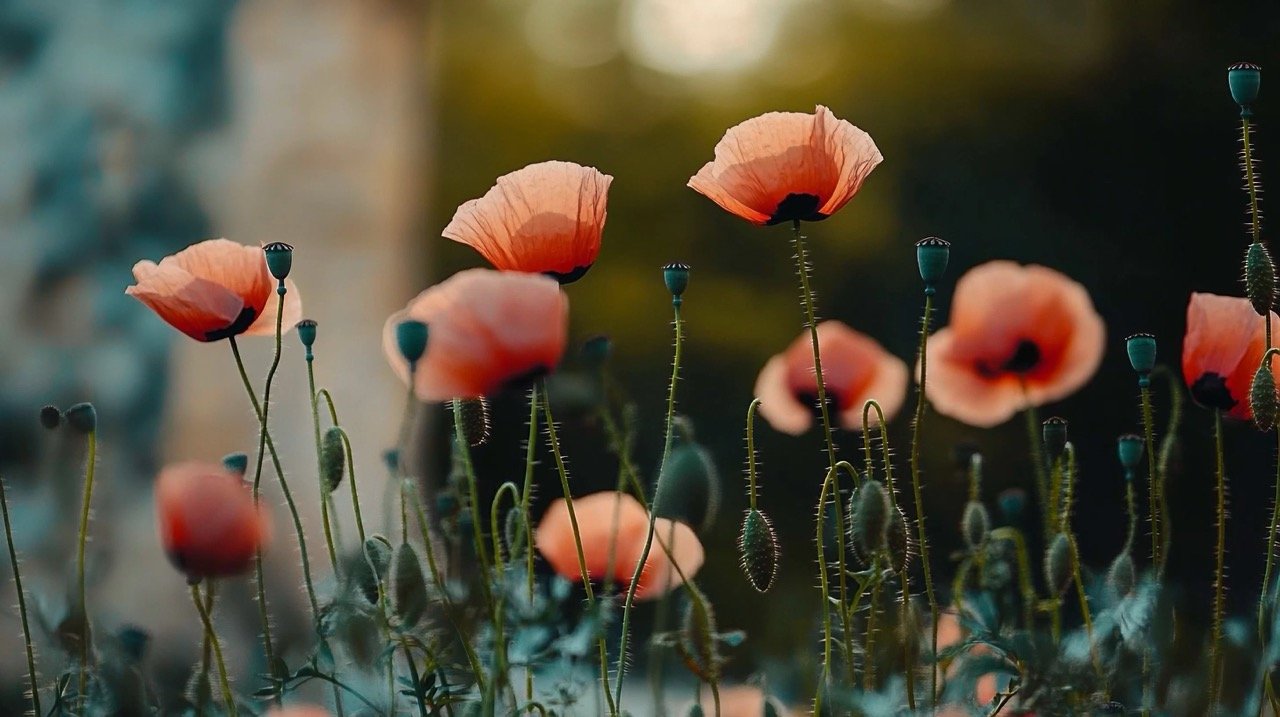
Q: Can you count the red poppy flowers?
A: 9